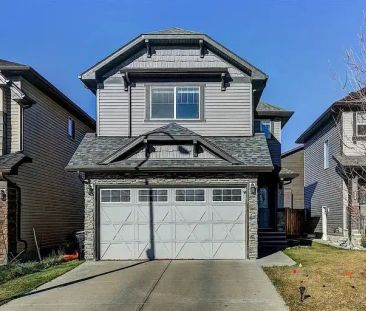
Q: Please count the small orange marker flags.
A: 3